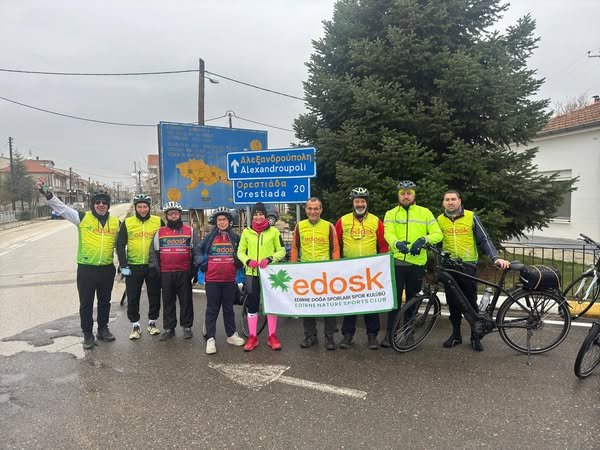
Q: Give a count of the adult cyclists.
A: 9